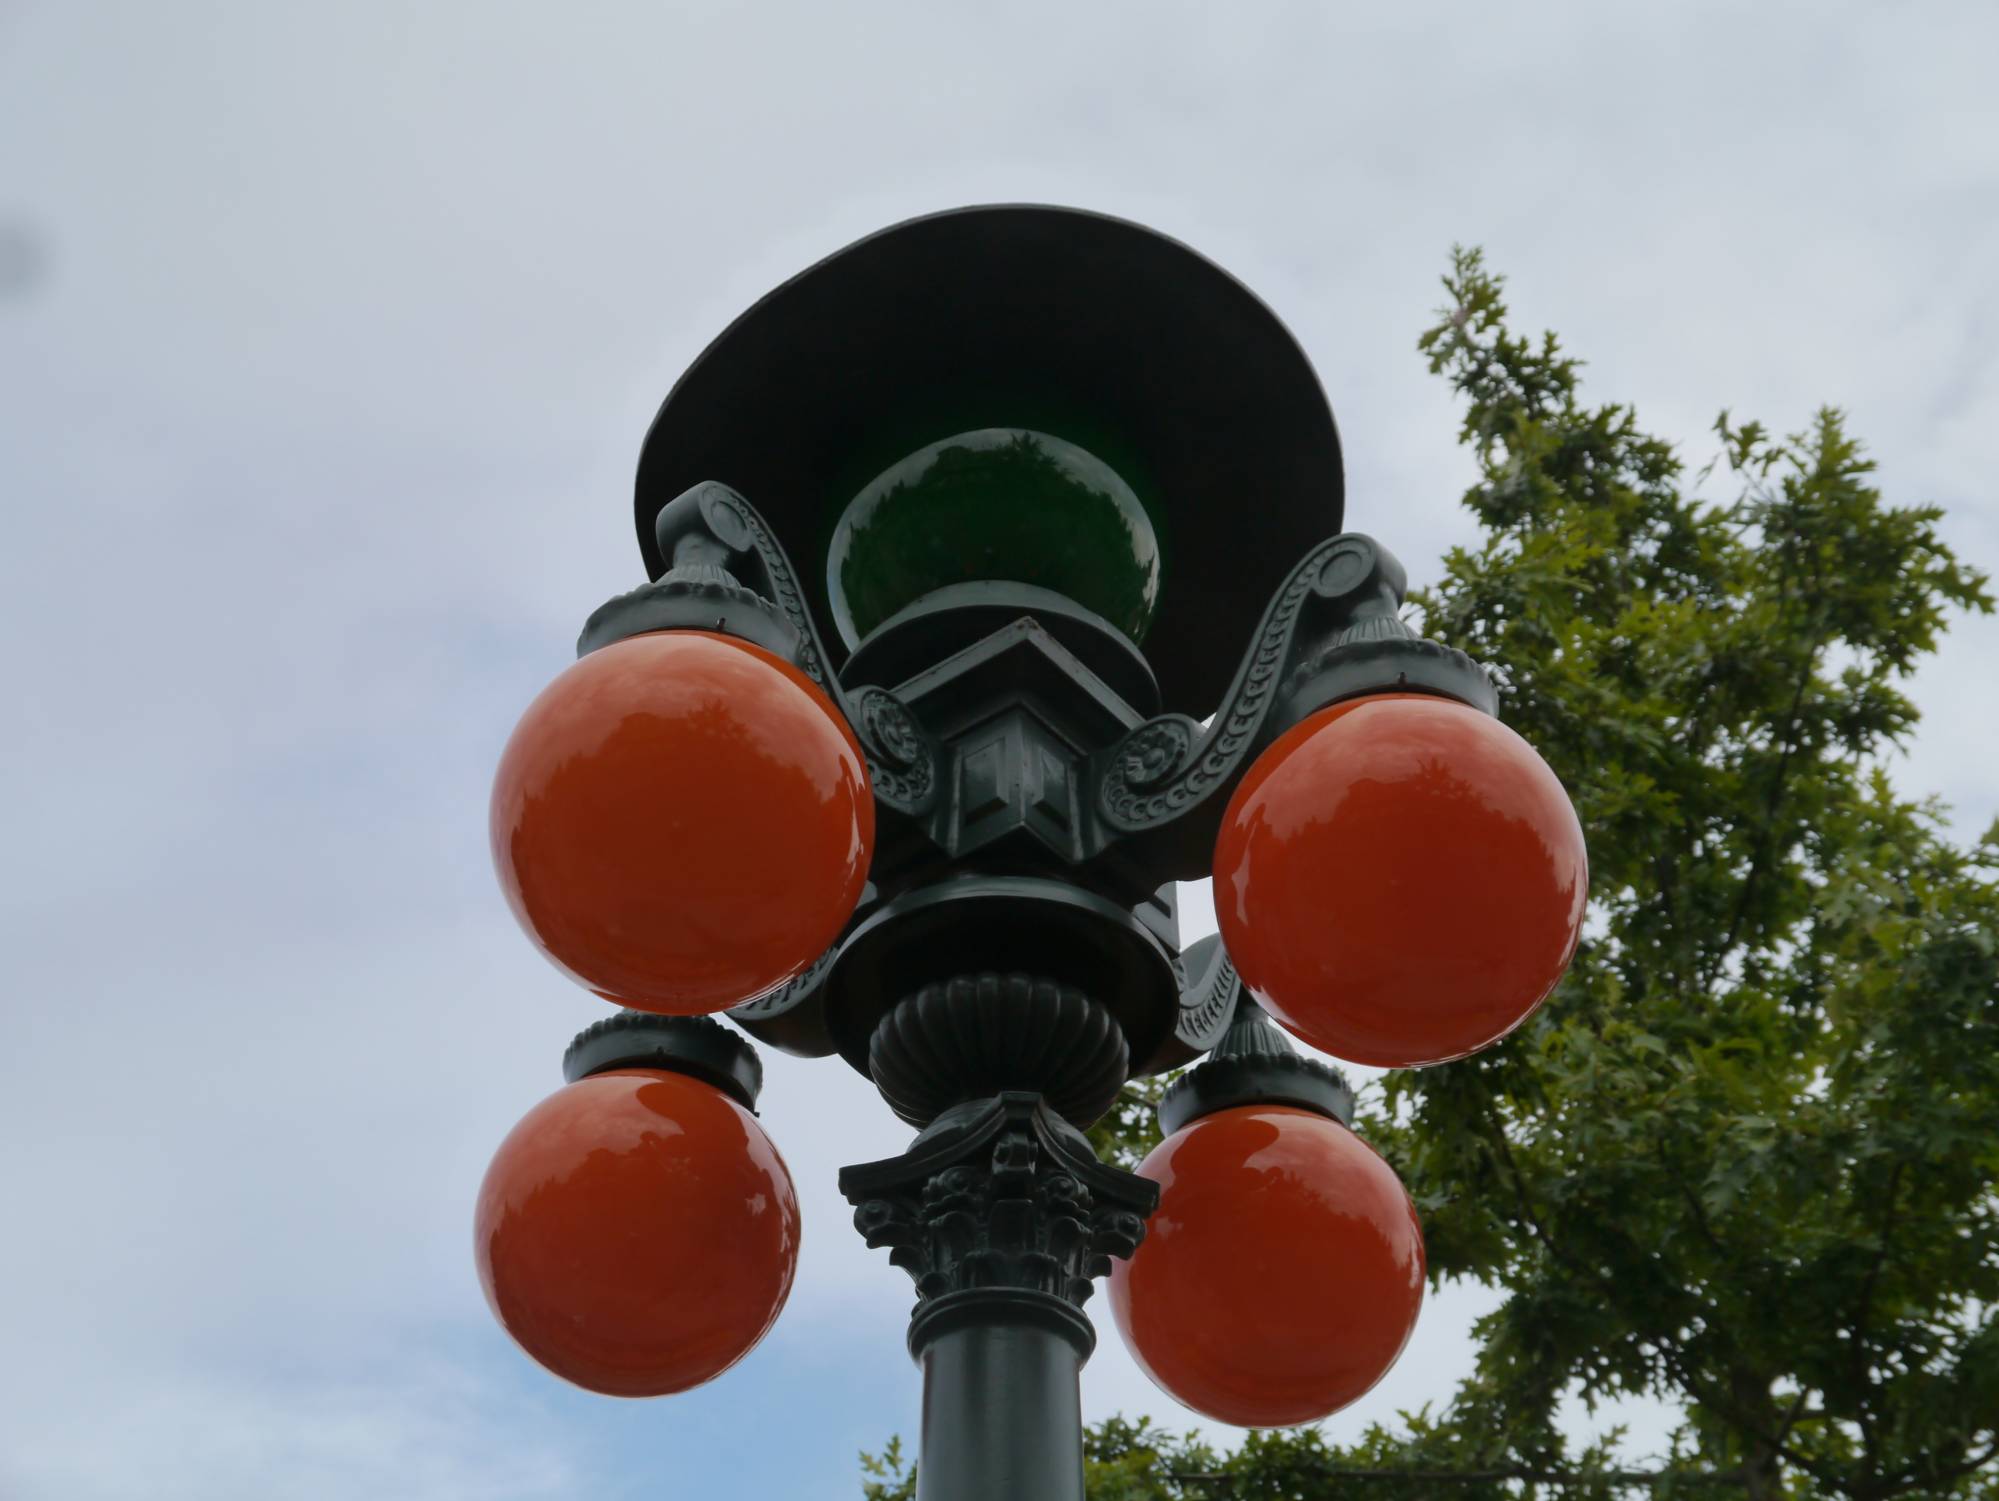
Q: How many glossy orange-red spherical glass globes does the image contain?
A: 4